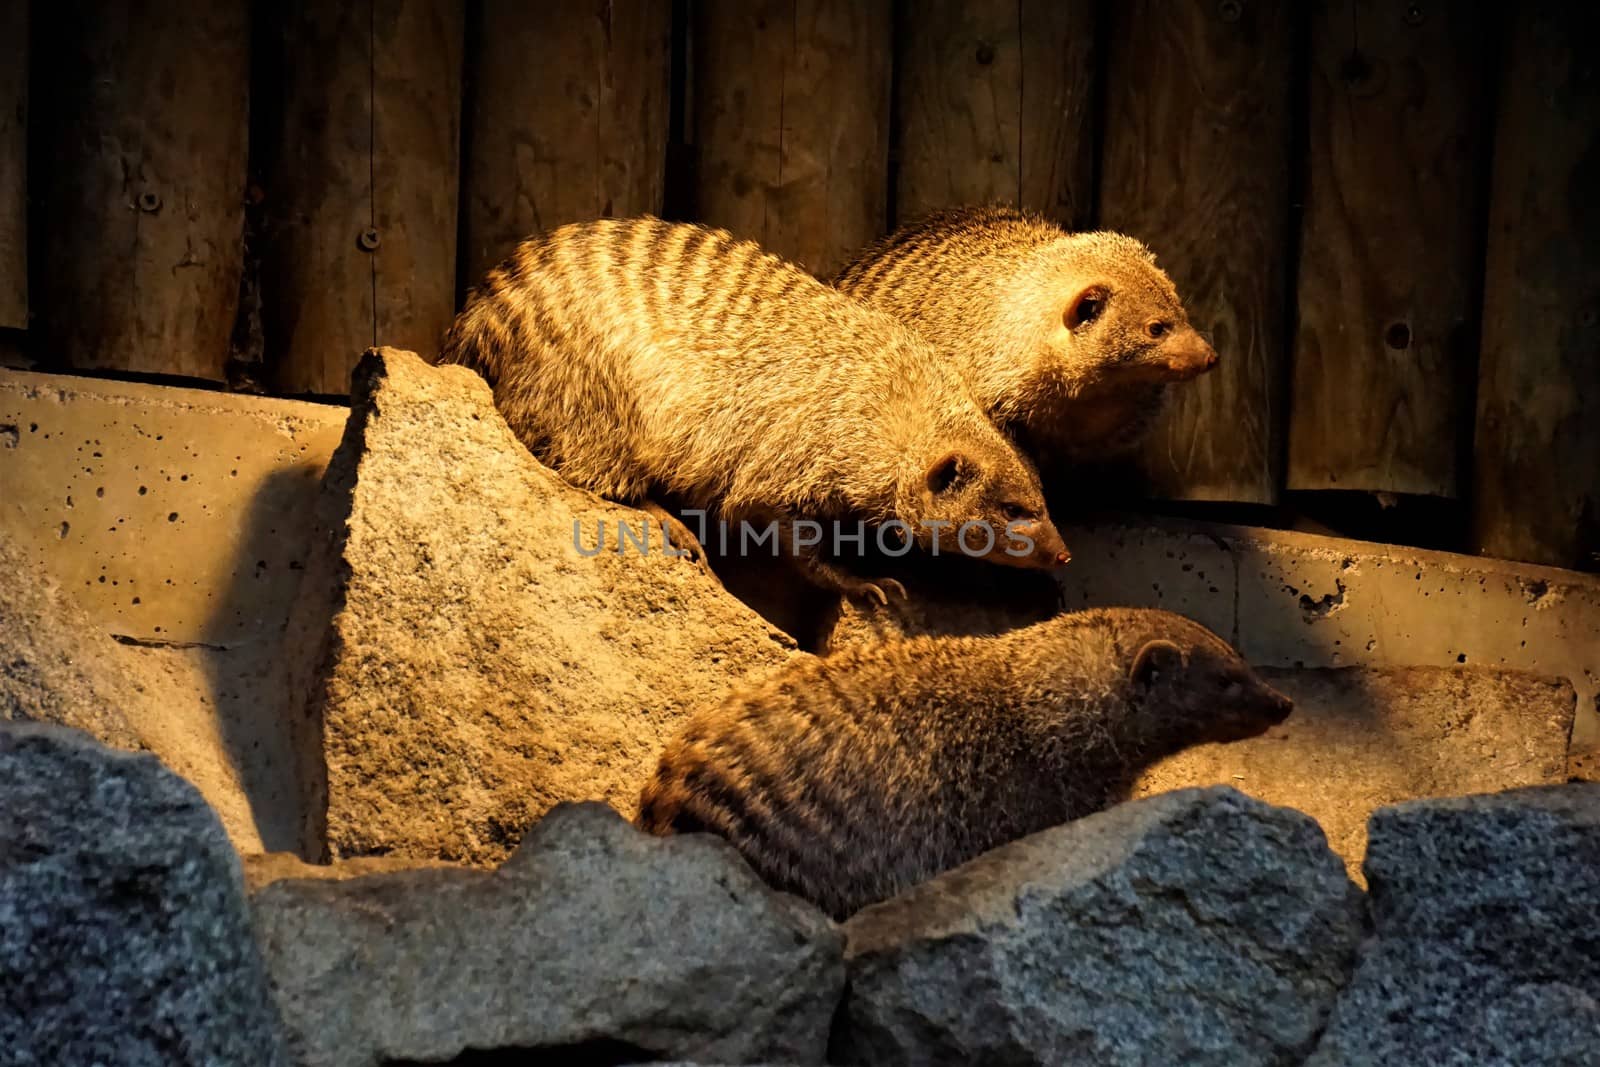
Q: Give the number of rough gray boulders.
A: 4